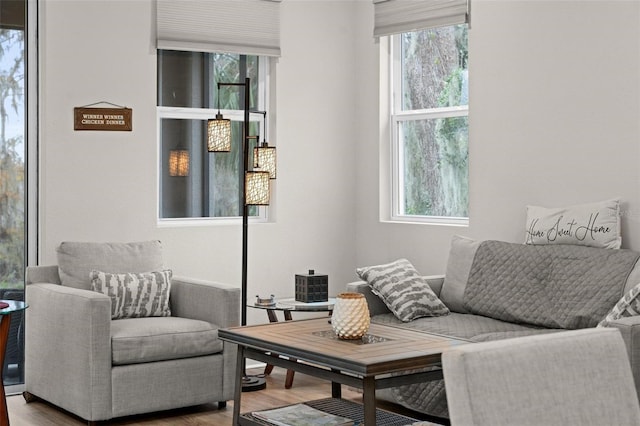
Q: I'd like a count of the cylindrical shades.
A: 3